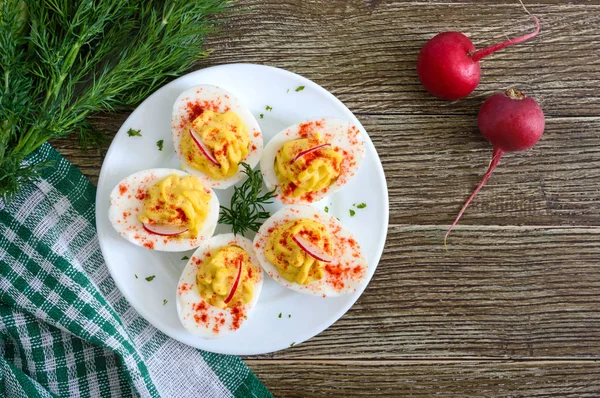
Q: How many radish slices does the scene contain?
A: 5